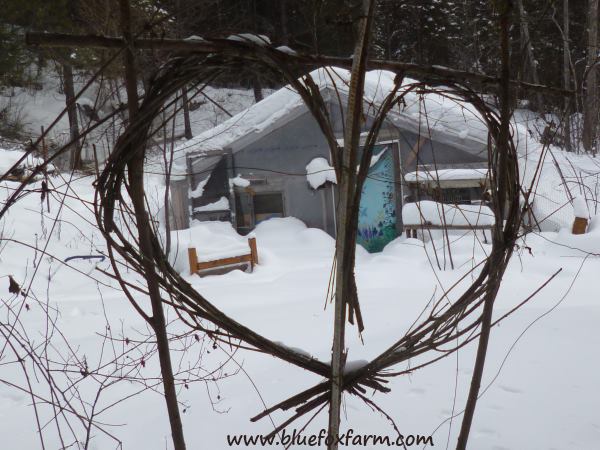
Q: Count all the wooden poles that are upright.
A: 3